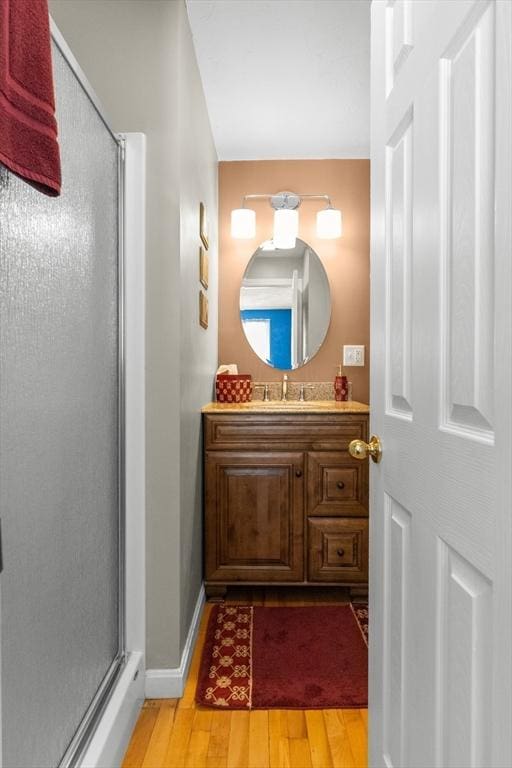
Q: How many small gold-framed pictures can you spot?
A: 3